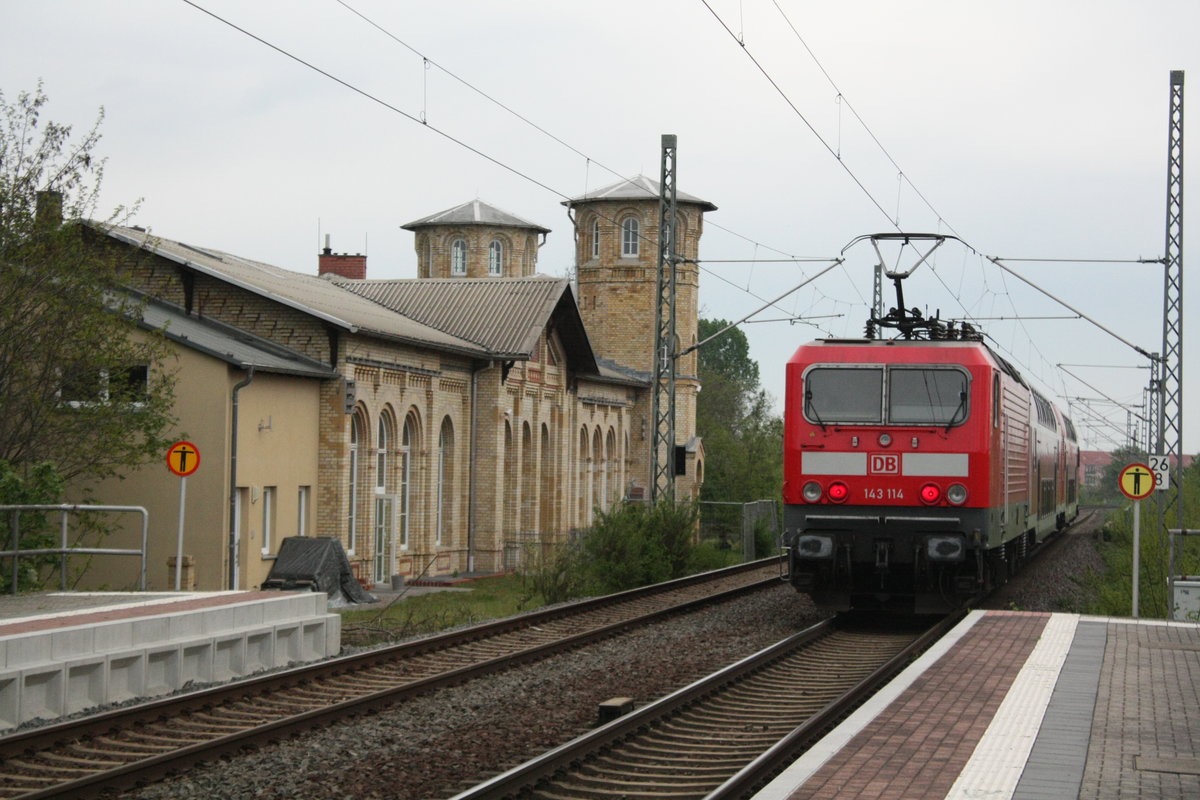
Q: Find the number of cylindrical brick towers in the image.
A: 2